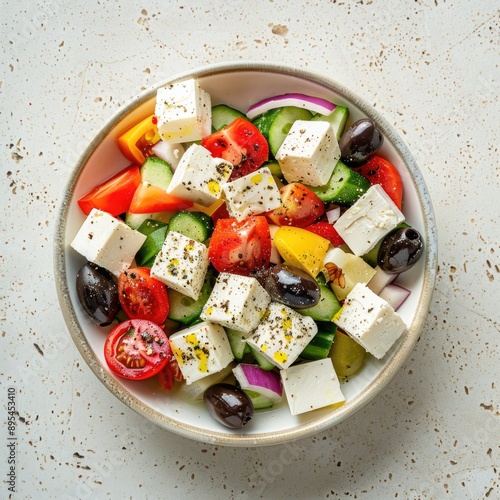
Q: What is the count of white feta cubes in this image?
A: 12